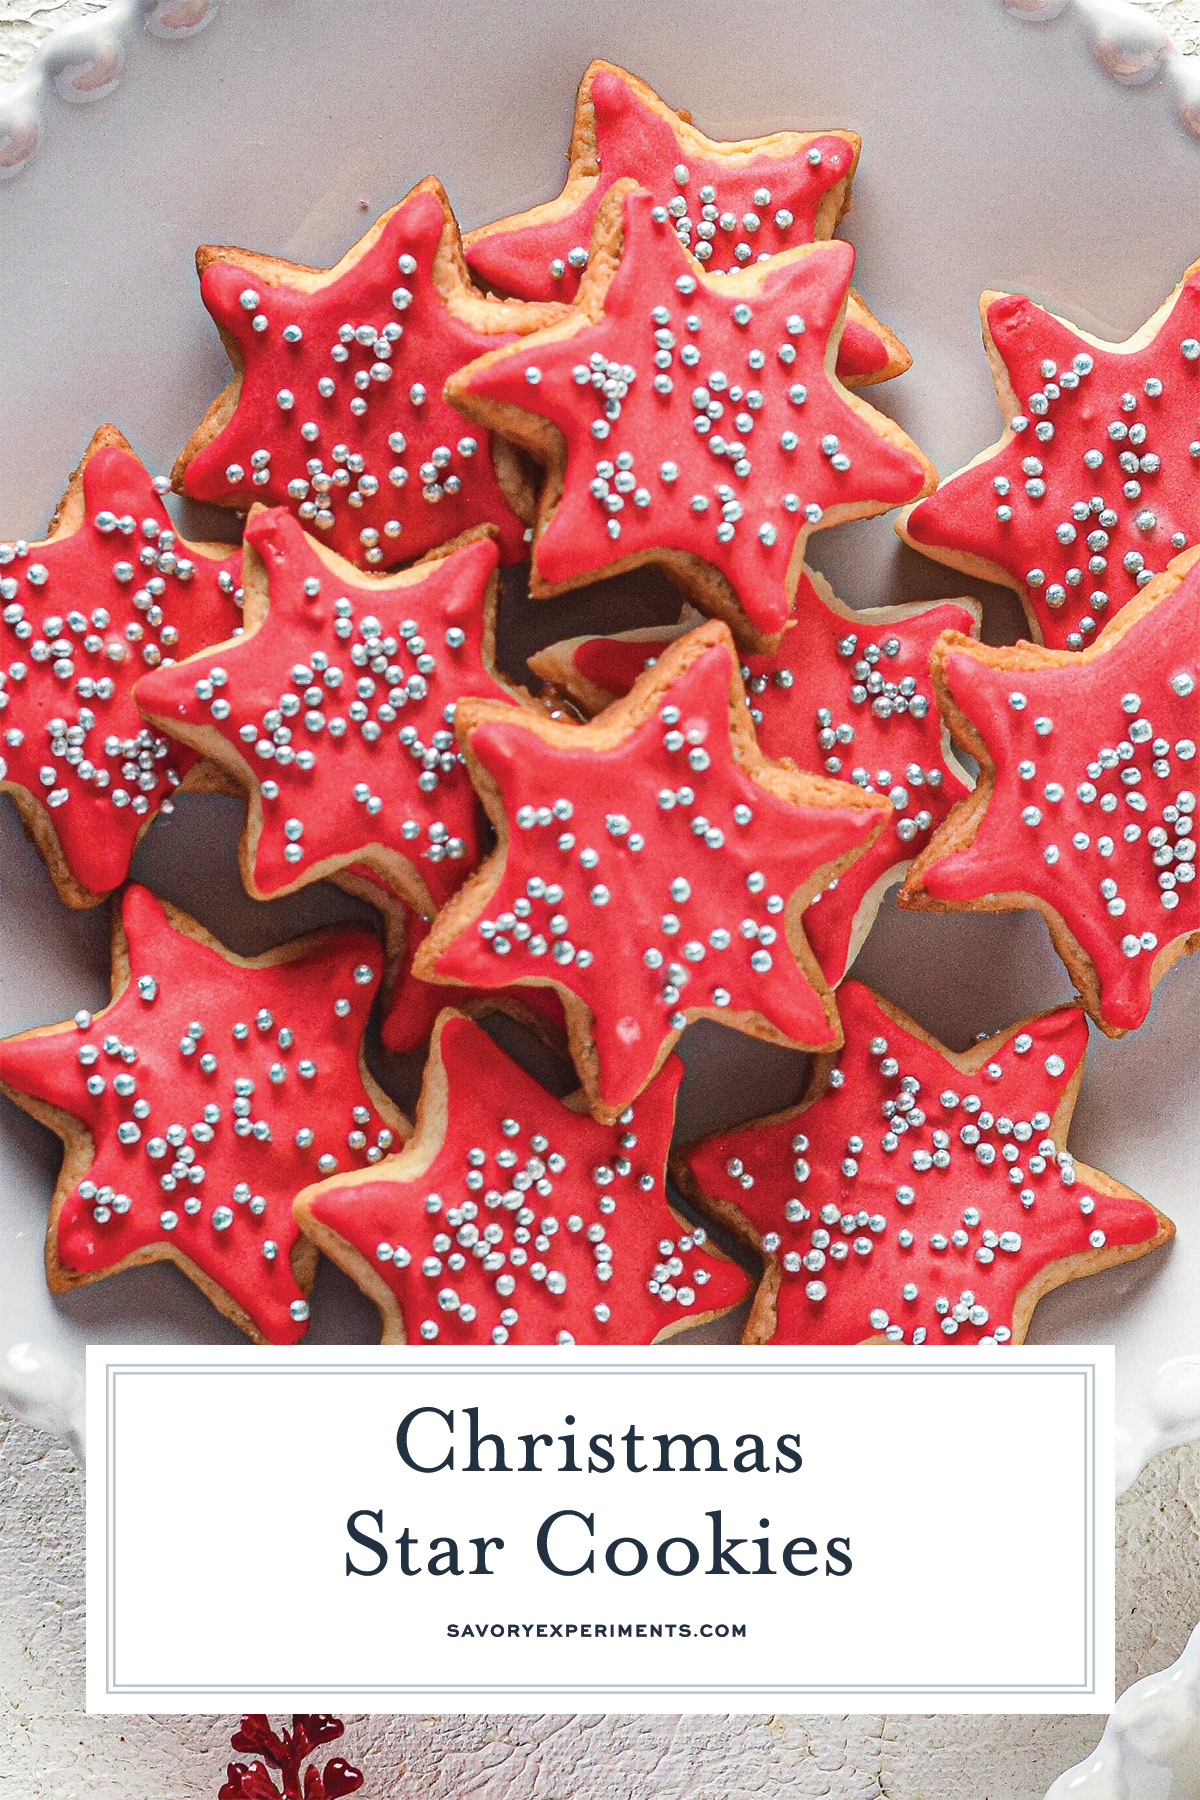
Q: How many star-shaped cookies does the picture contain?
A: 13